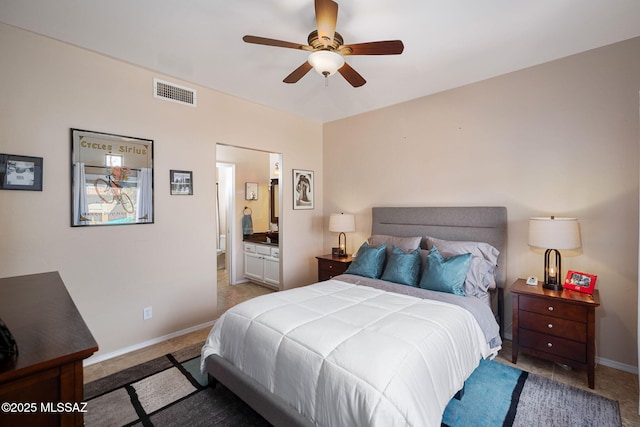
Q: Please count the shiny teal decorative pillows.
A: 3